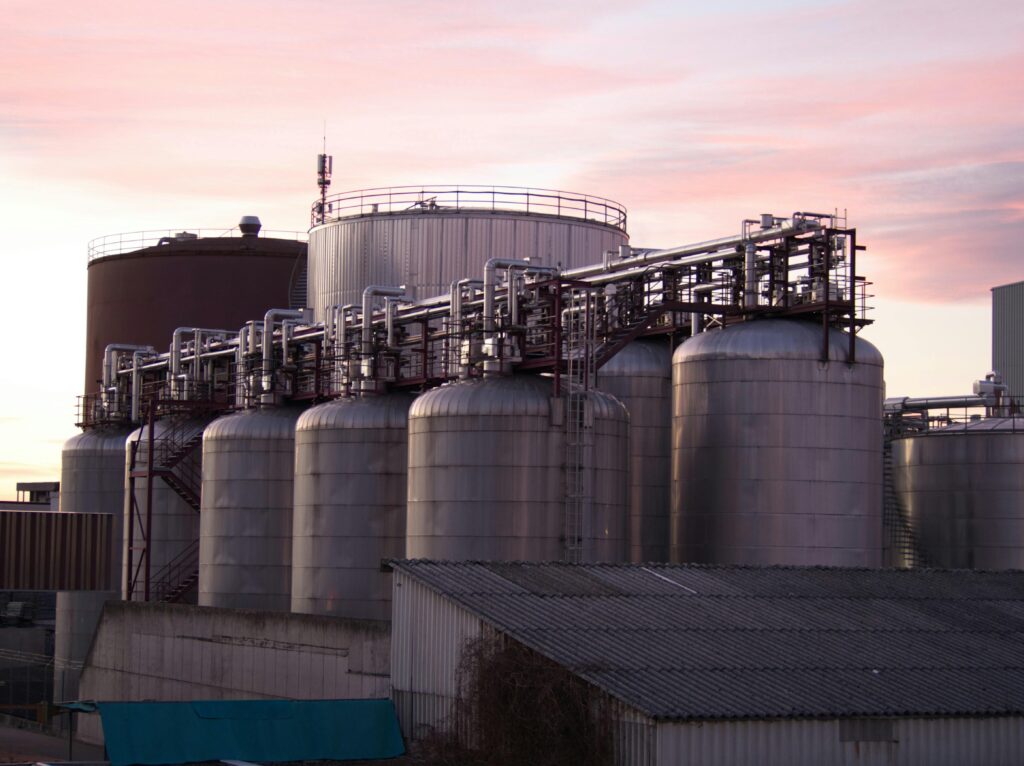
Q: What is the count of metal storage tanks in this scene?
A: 10